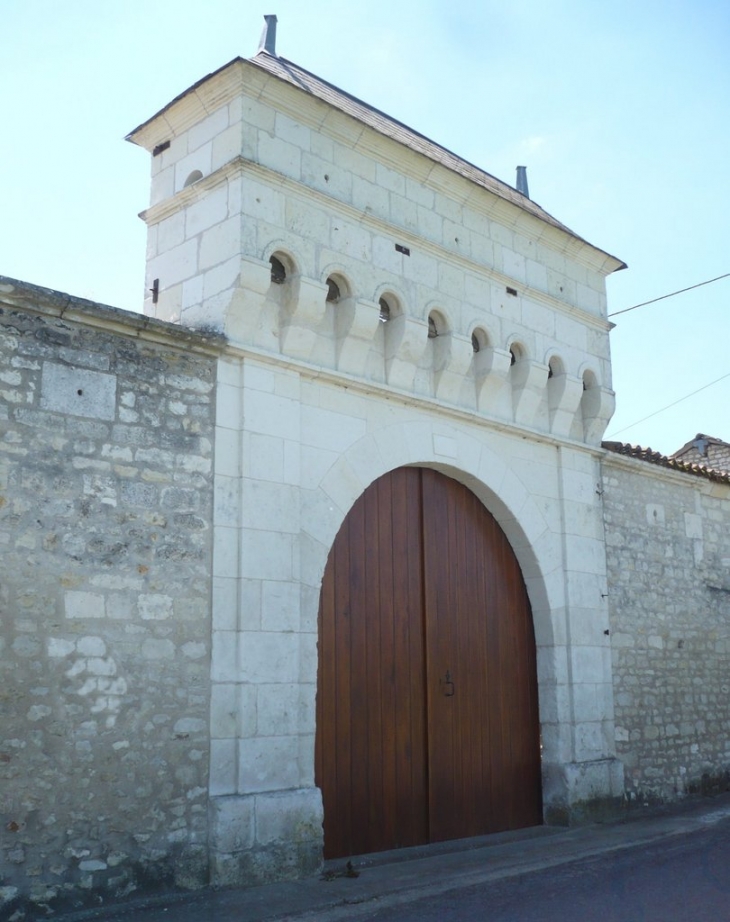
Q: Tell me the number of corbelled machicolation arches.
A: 8